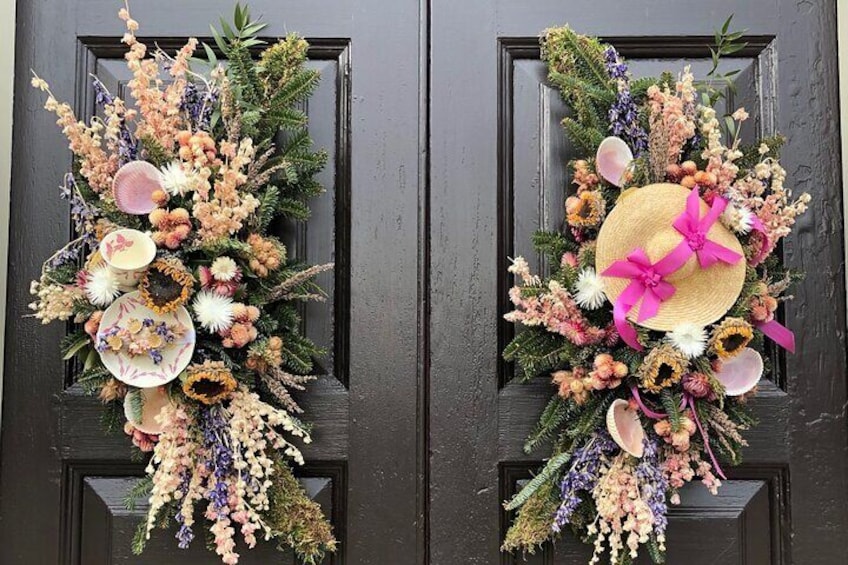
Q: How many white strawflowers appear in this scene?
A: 7